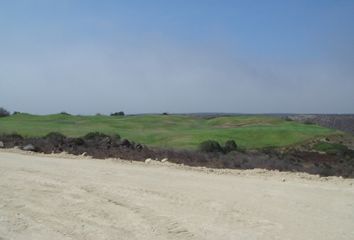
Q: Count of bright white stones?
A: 2